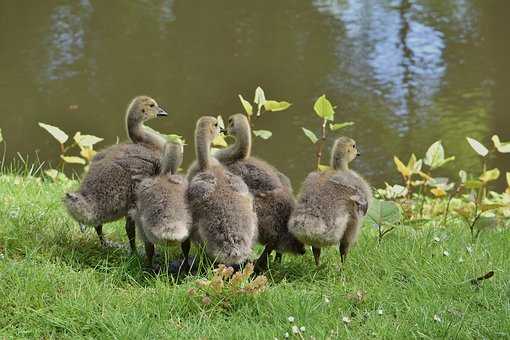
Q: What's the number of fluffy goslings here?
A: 5